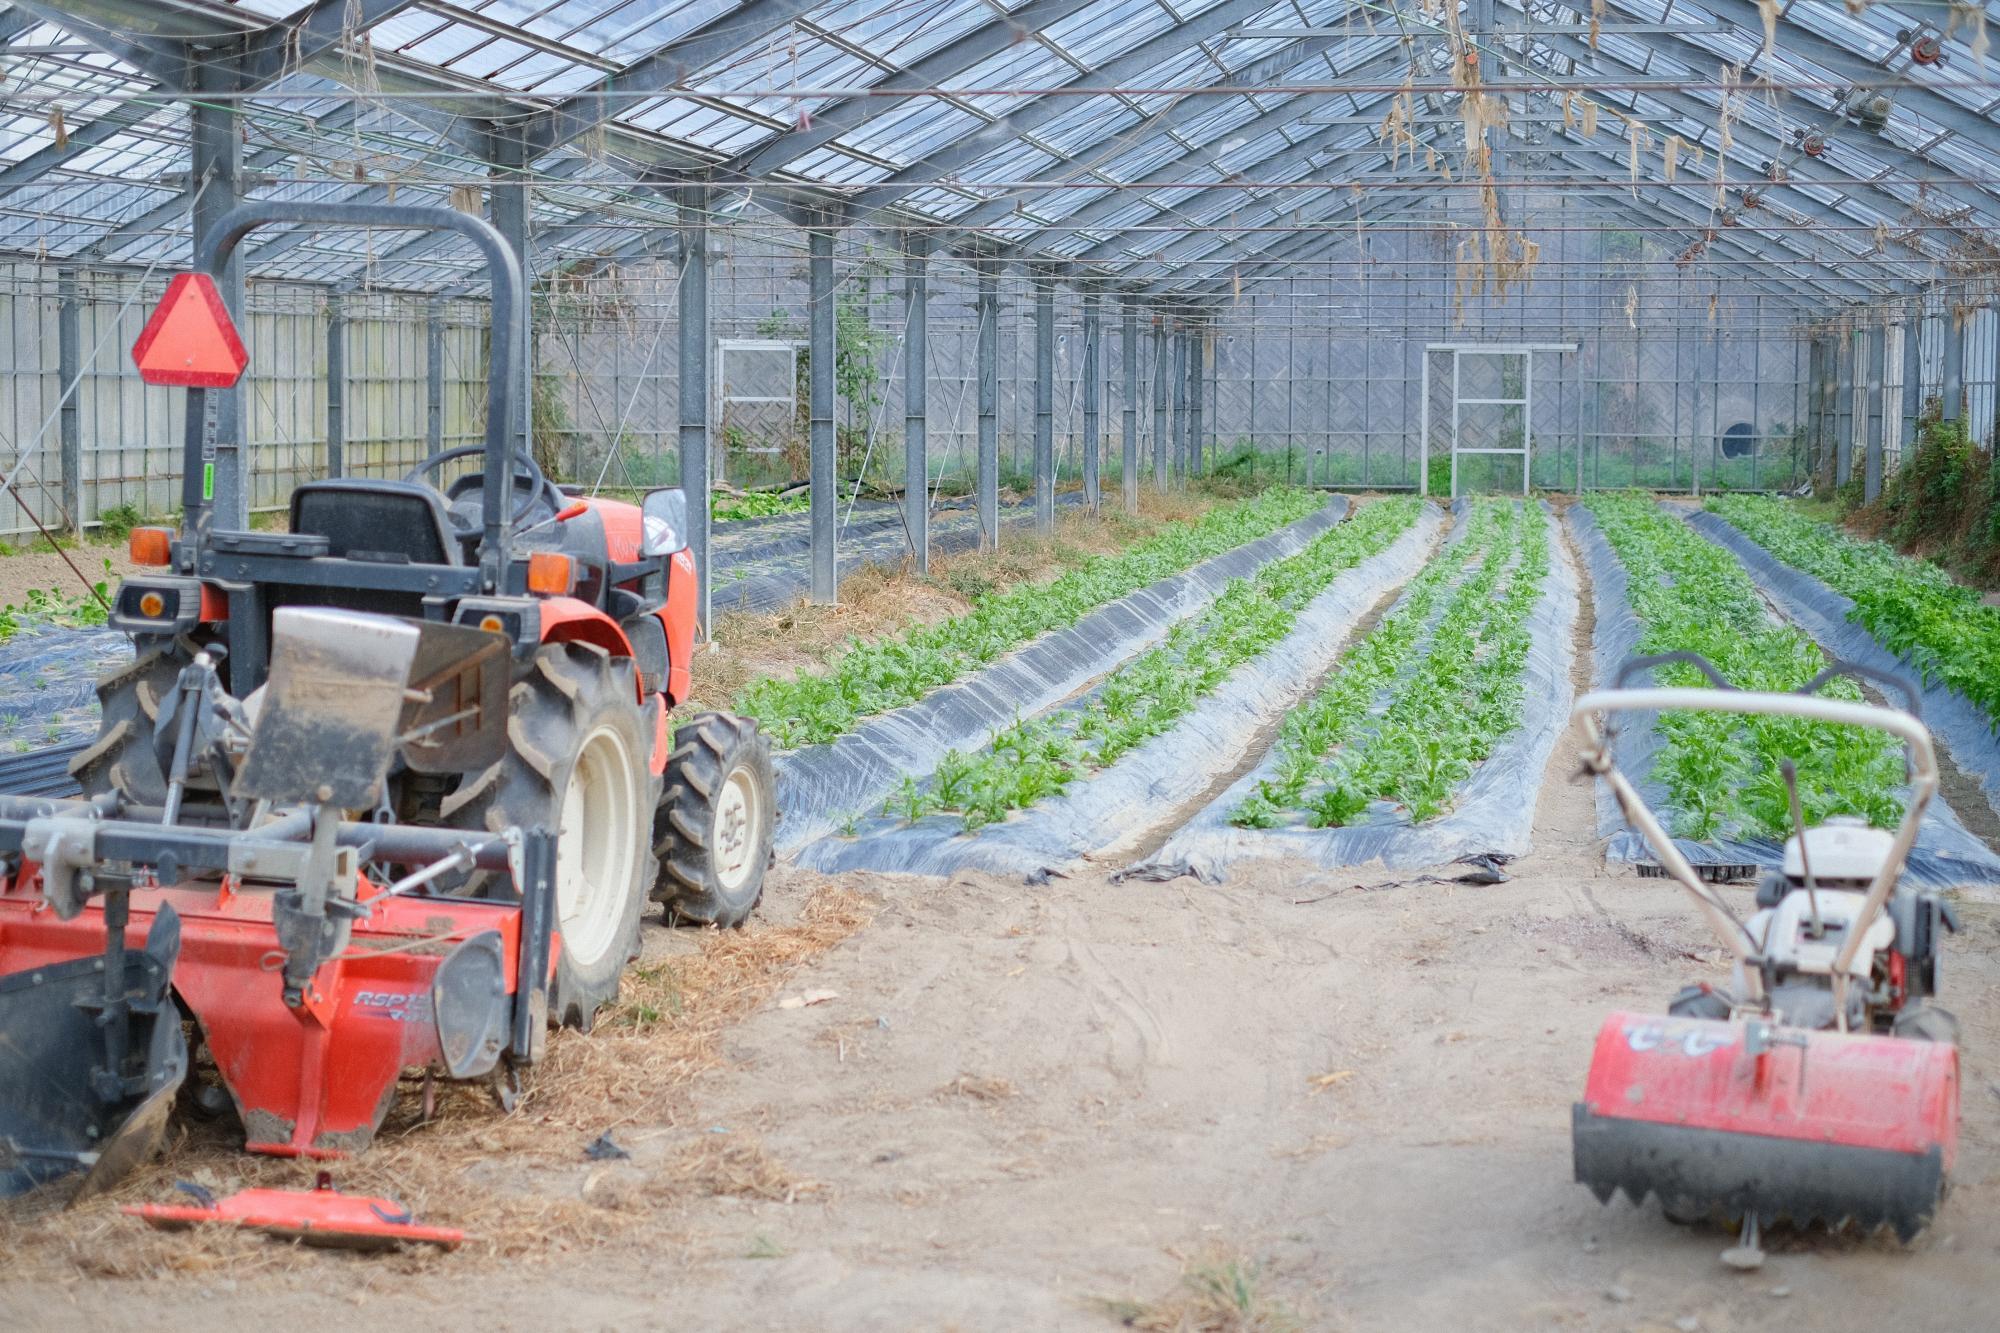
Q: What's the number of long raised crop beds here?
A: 5